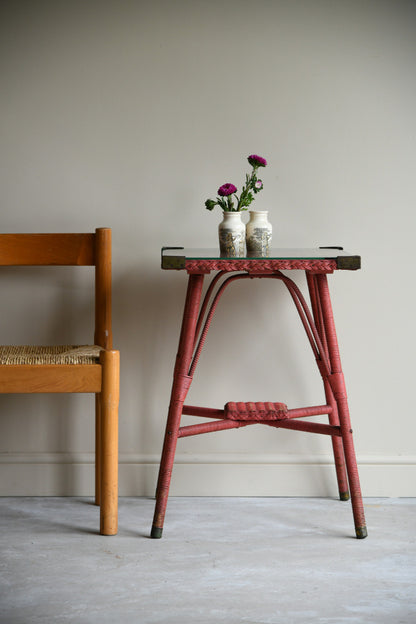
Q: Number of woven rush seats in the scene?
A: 1